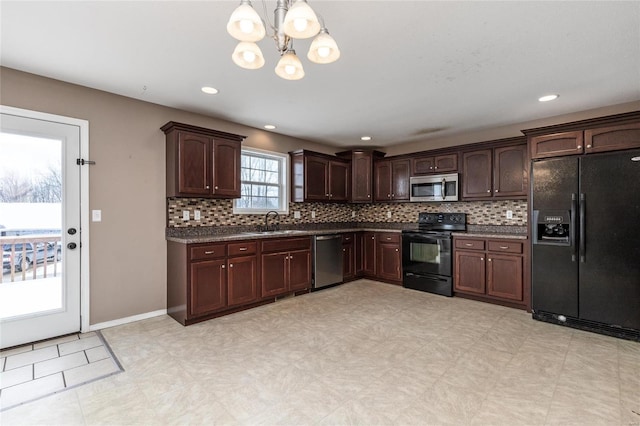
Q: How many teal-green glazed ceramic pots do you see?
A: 0